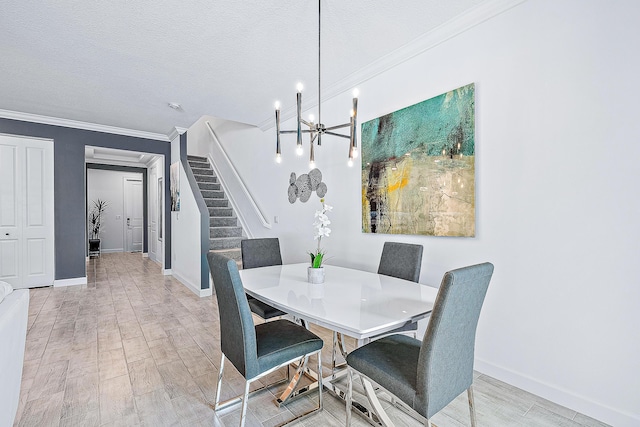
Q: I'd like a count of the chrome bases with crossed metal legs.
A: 1